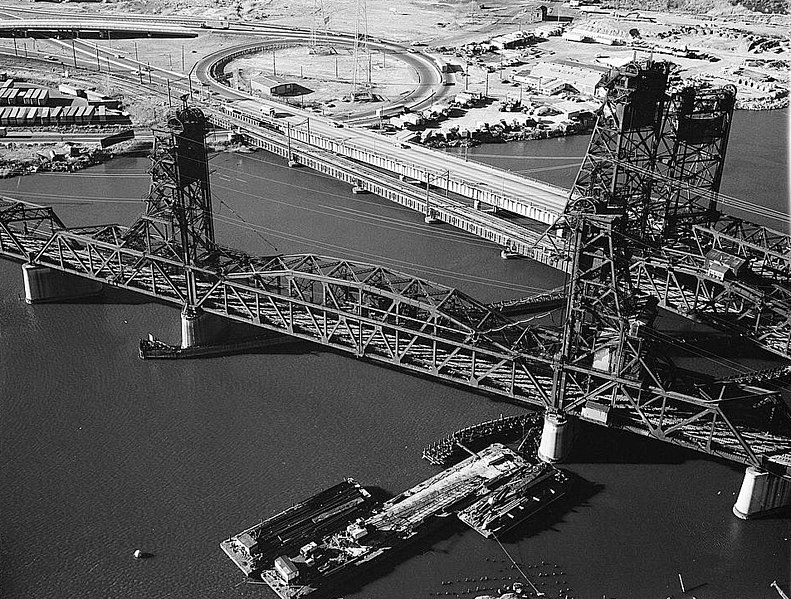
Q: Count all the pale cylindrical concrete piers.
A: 4